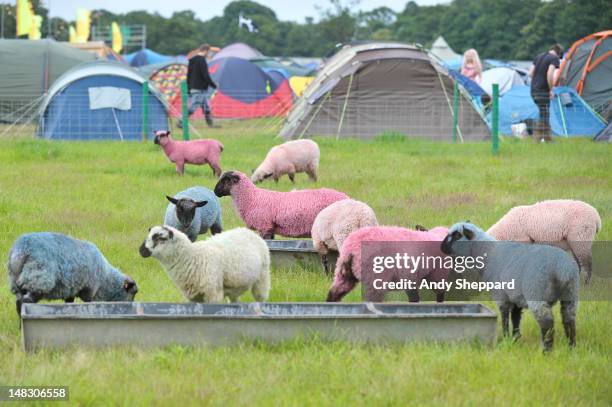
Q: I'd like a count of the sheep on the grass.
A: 10